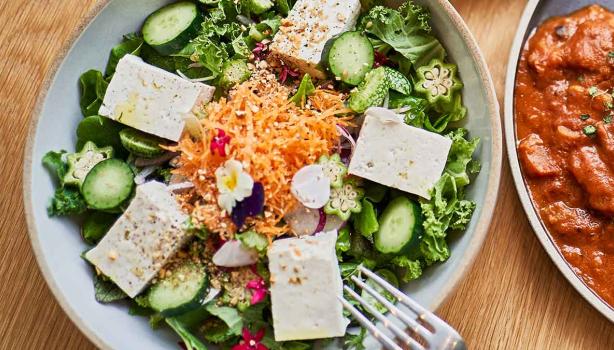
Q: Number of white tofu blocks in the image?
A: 5